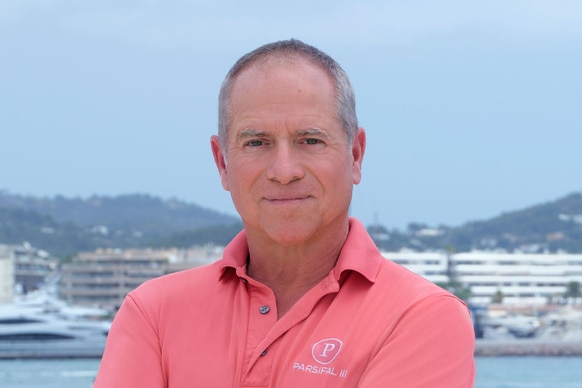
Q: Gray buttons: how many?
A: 2